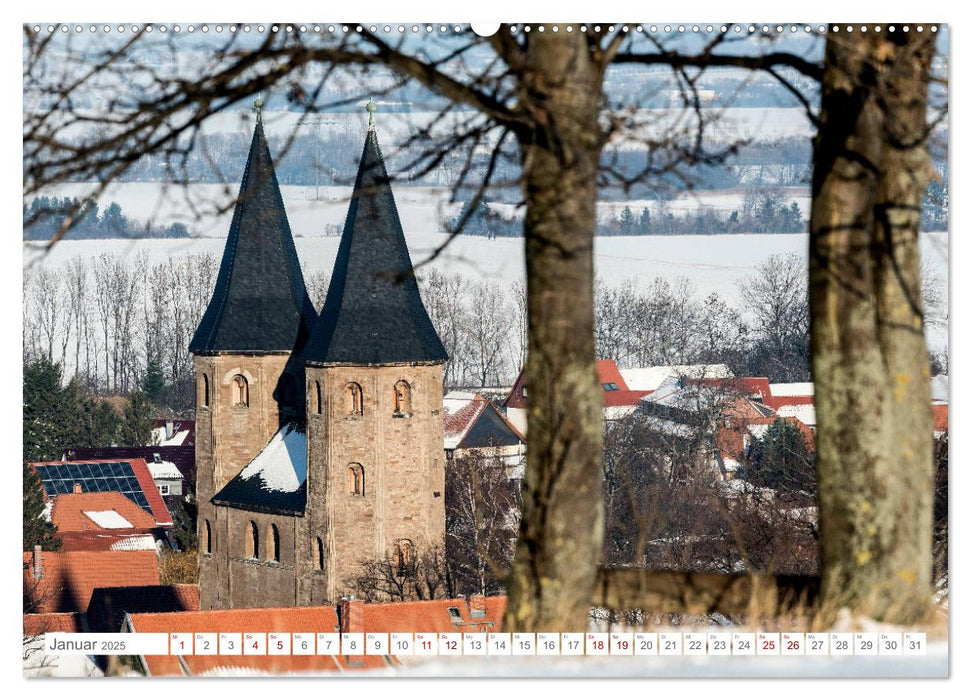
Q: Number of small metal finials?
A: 2